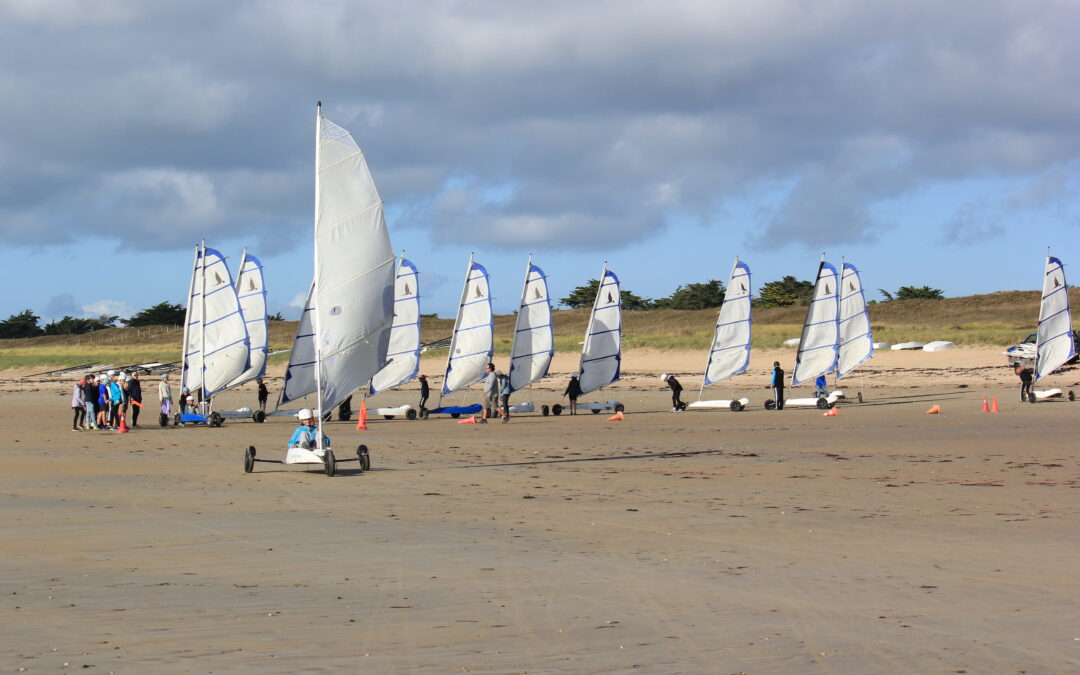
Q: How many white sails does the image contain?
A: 13